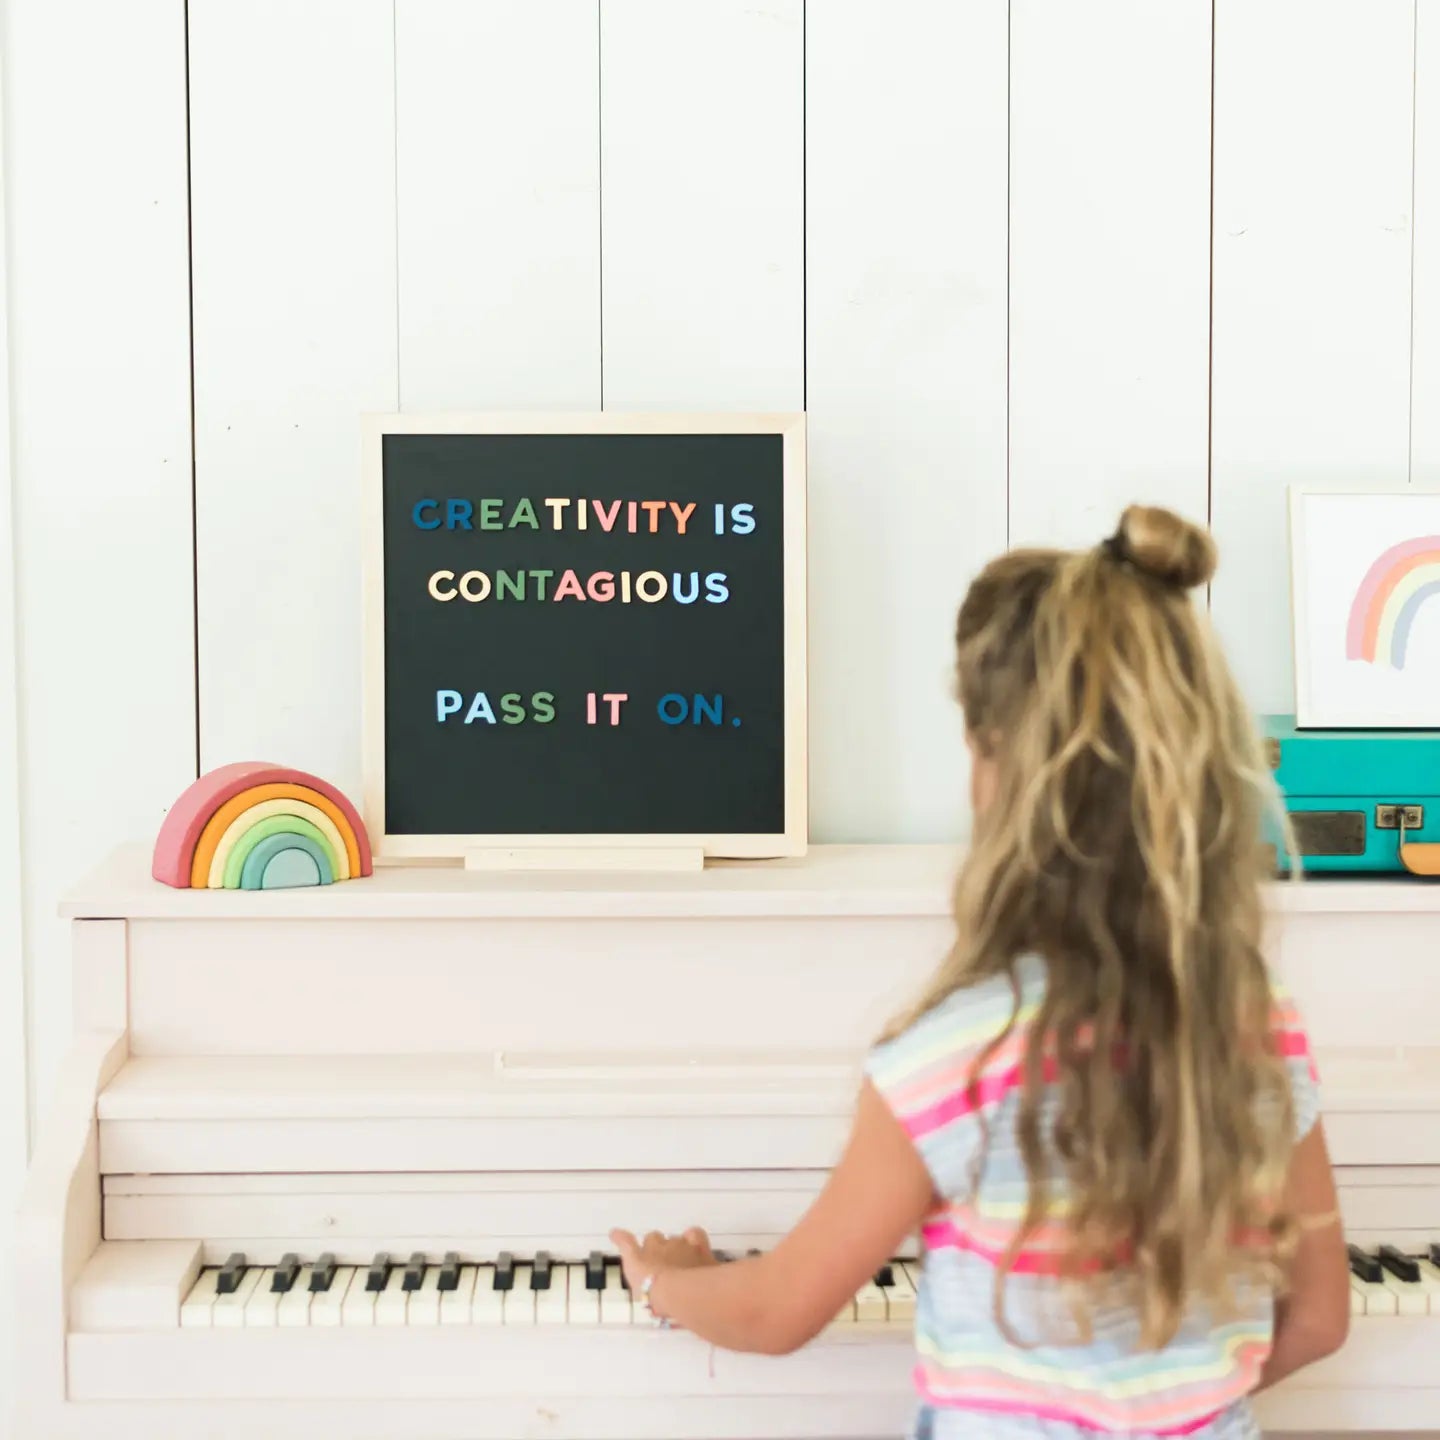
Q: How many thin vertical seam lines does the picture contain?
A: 7